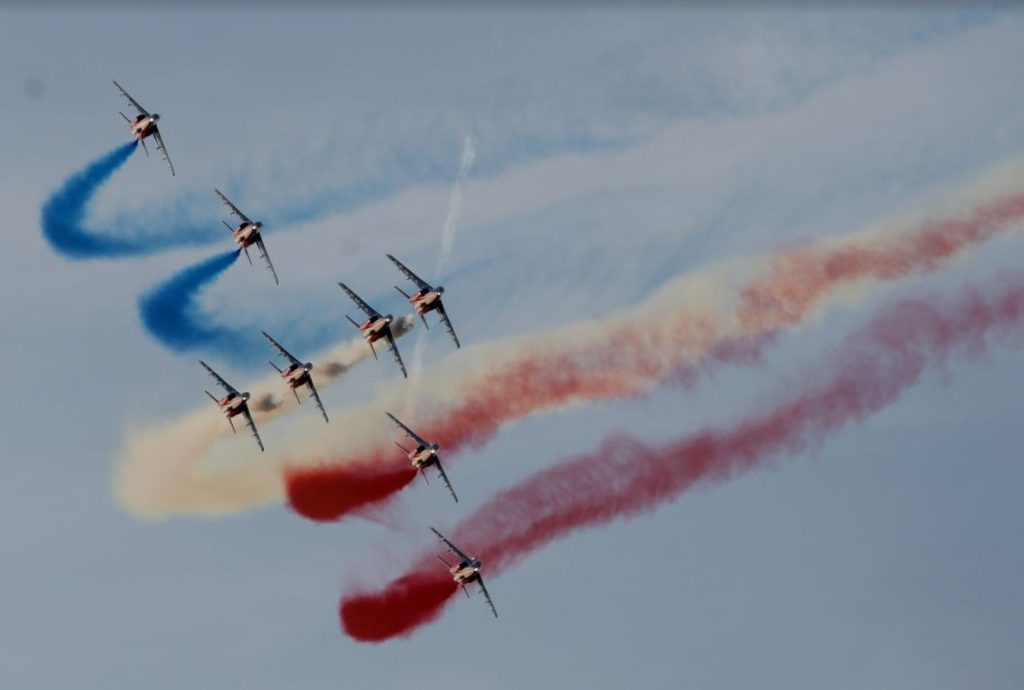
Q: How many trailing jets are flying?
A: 8